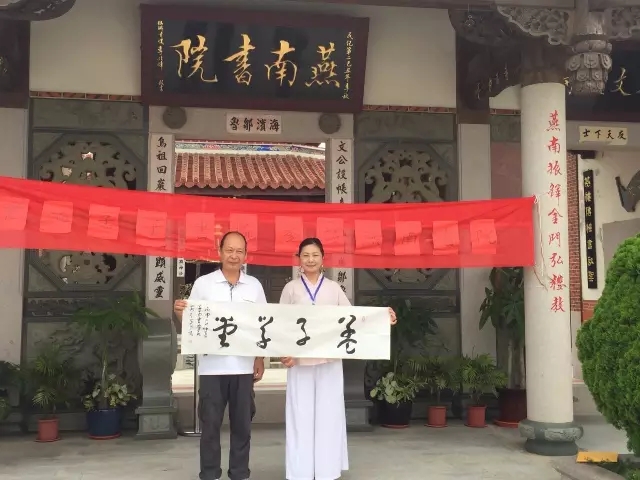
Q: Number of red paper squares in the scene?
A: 12